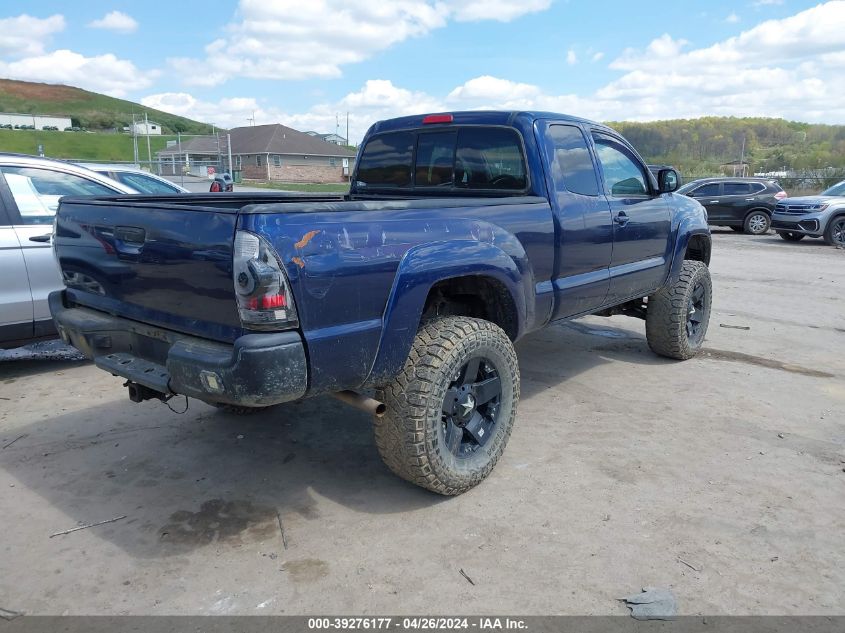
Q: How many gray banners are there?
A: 1